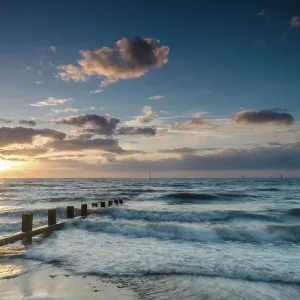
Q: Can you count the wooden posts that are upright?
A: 9